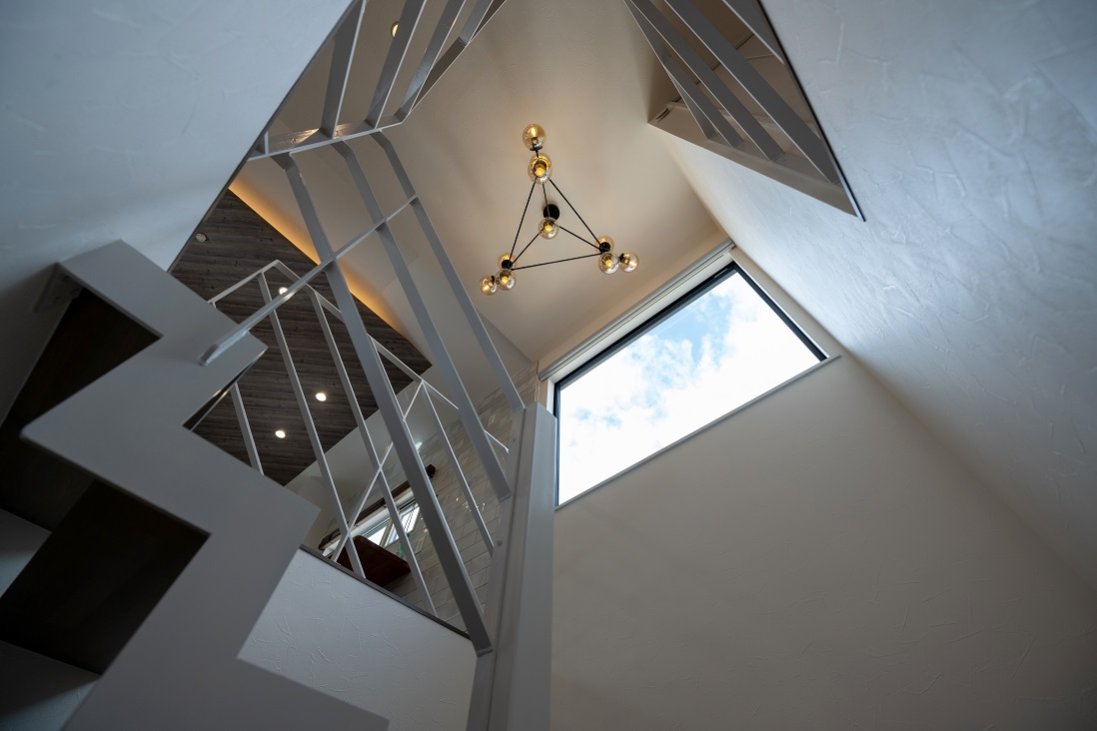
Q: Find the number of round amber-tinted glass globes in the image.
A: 9